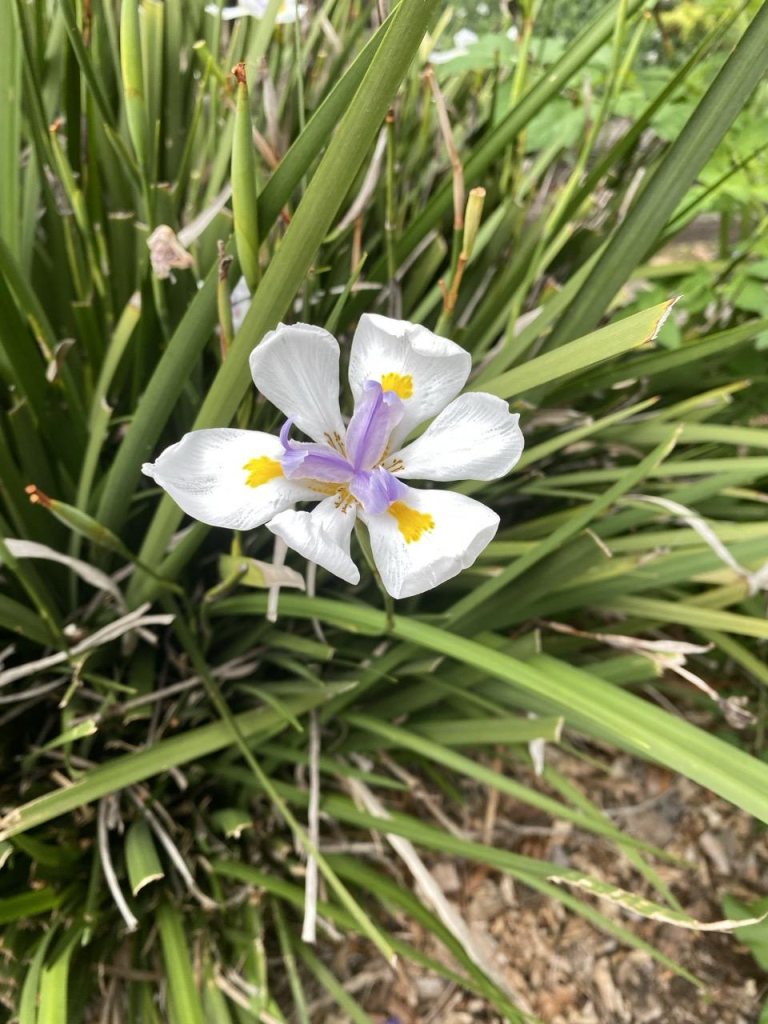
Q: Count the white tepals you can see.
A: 6